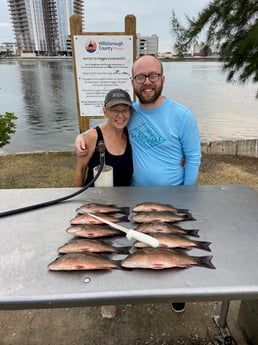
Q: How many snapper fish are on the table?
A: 10